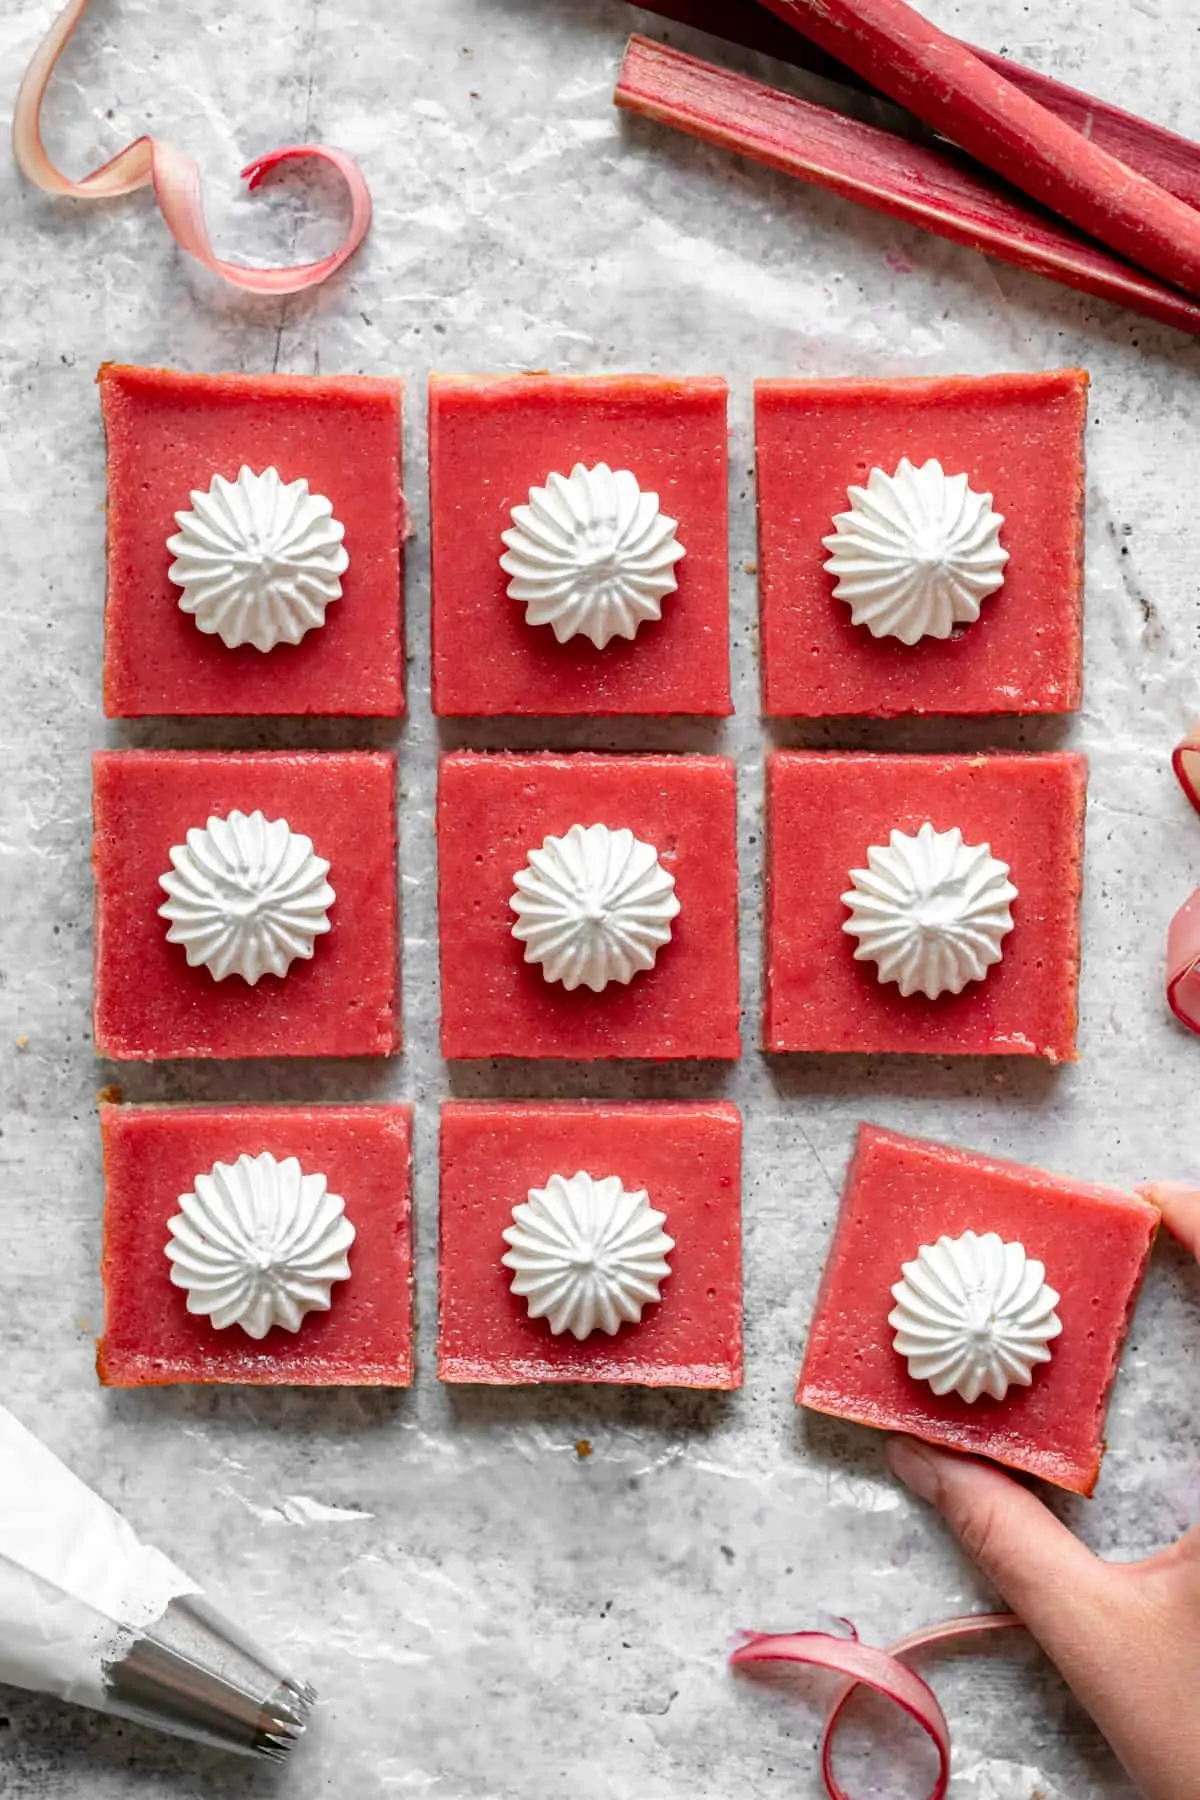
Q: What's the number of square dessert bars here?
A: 9